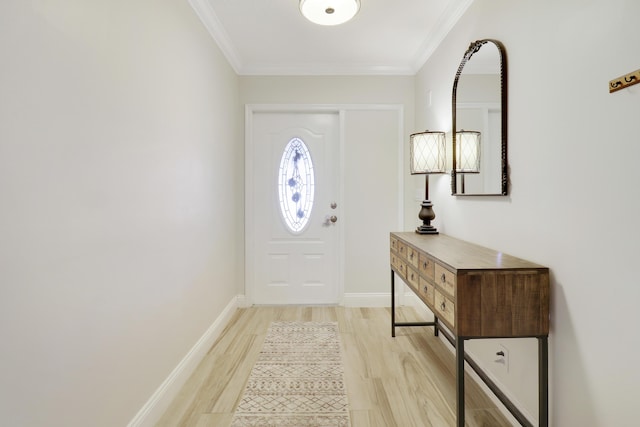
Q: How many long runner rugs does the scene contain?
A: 1